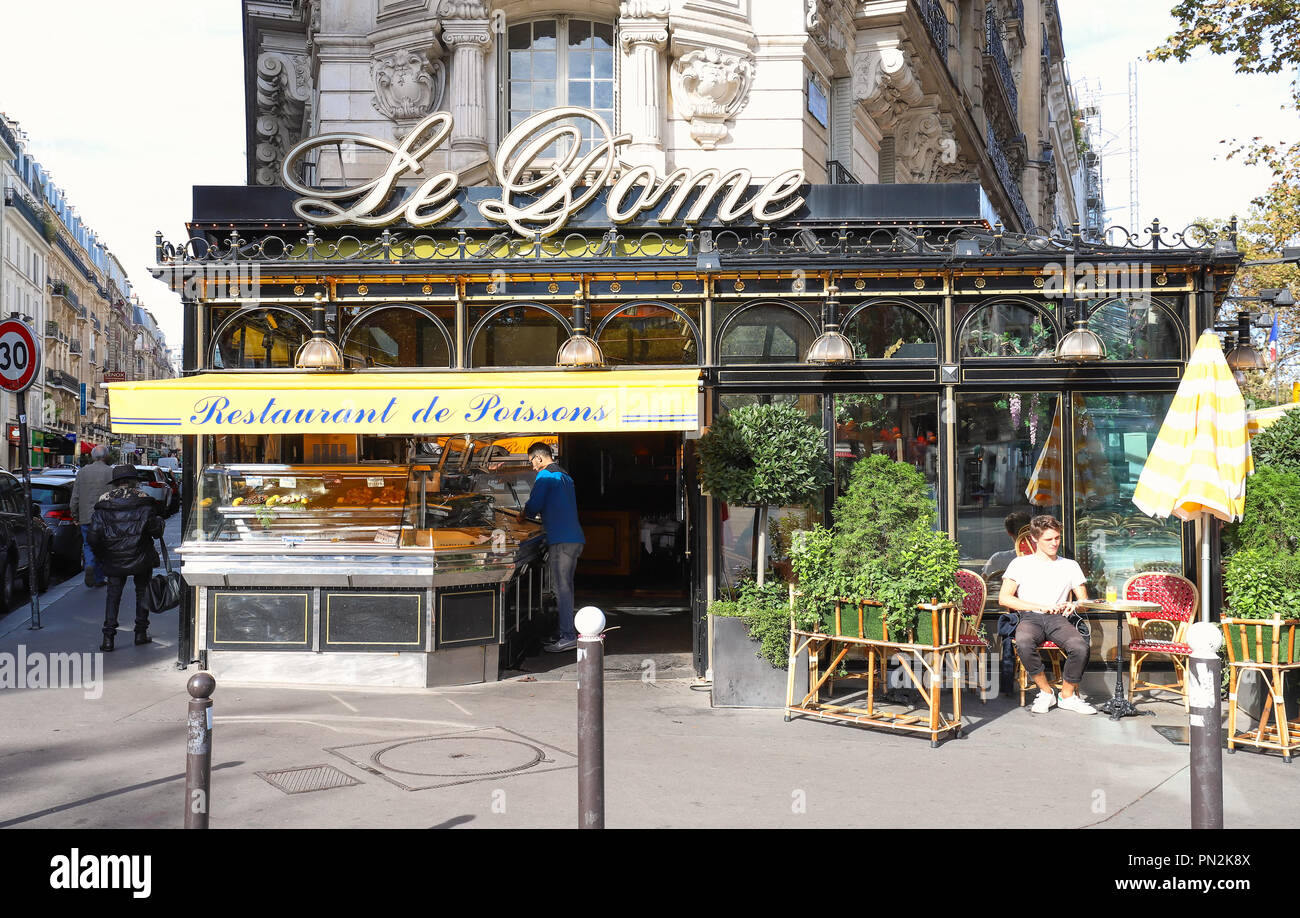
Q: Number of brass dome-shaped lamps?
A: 5